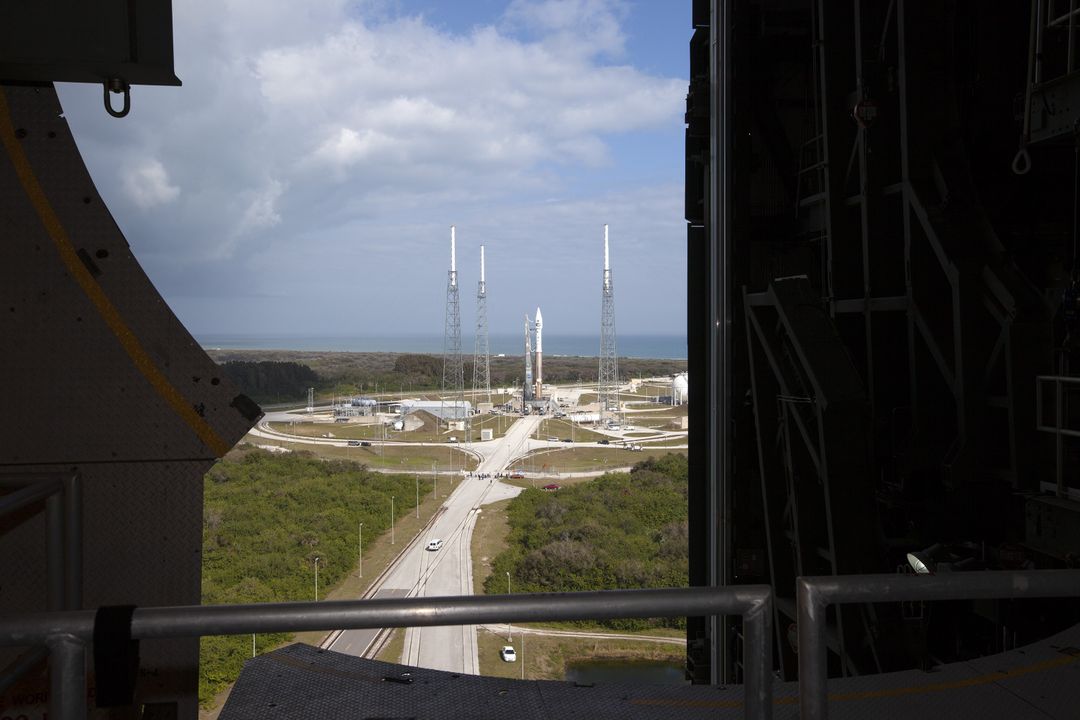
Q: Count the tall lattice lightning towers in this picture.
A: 3